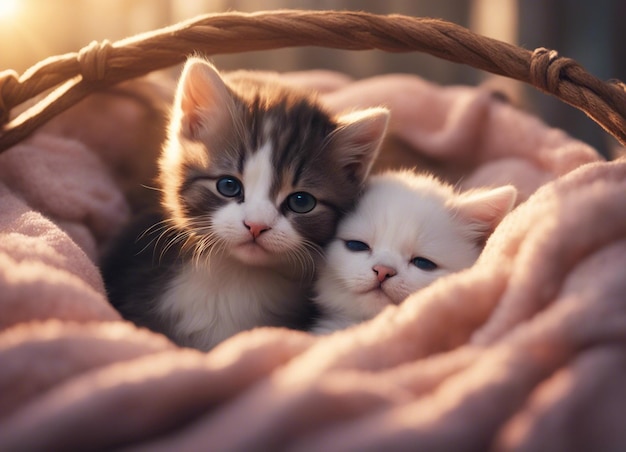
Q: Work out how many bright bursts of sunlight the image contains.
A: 1